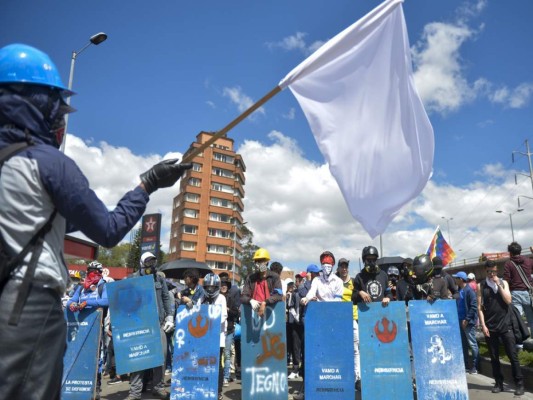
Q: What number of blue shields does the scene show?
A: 7